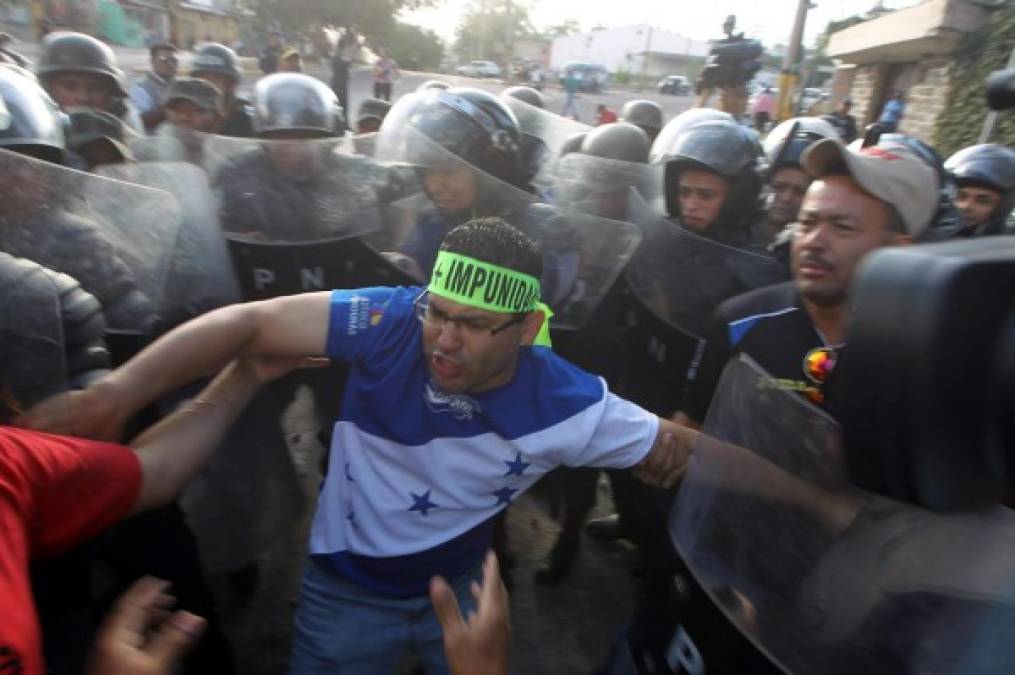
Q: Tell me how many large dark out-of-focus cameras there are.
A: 1